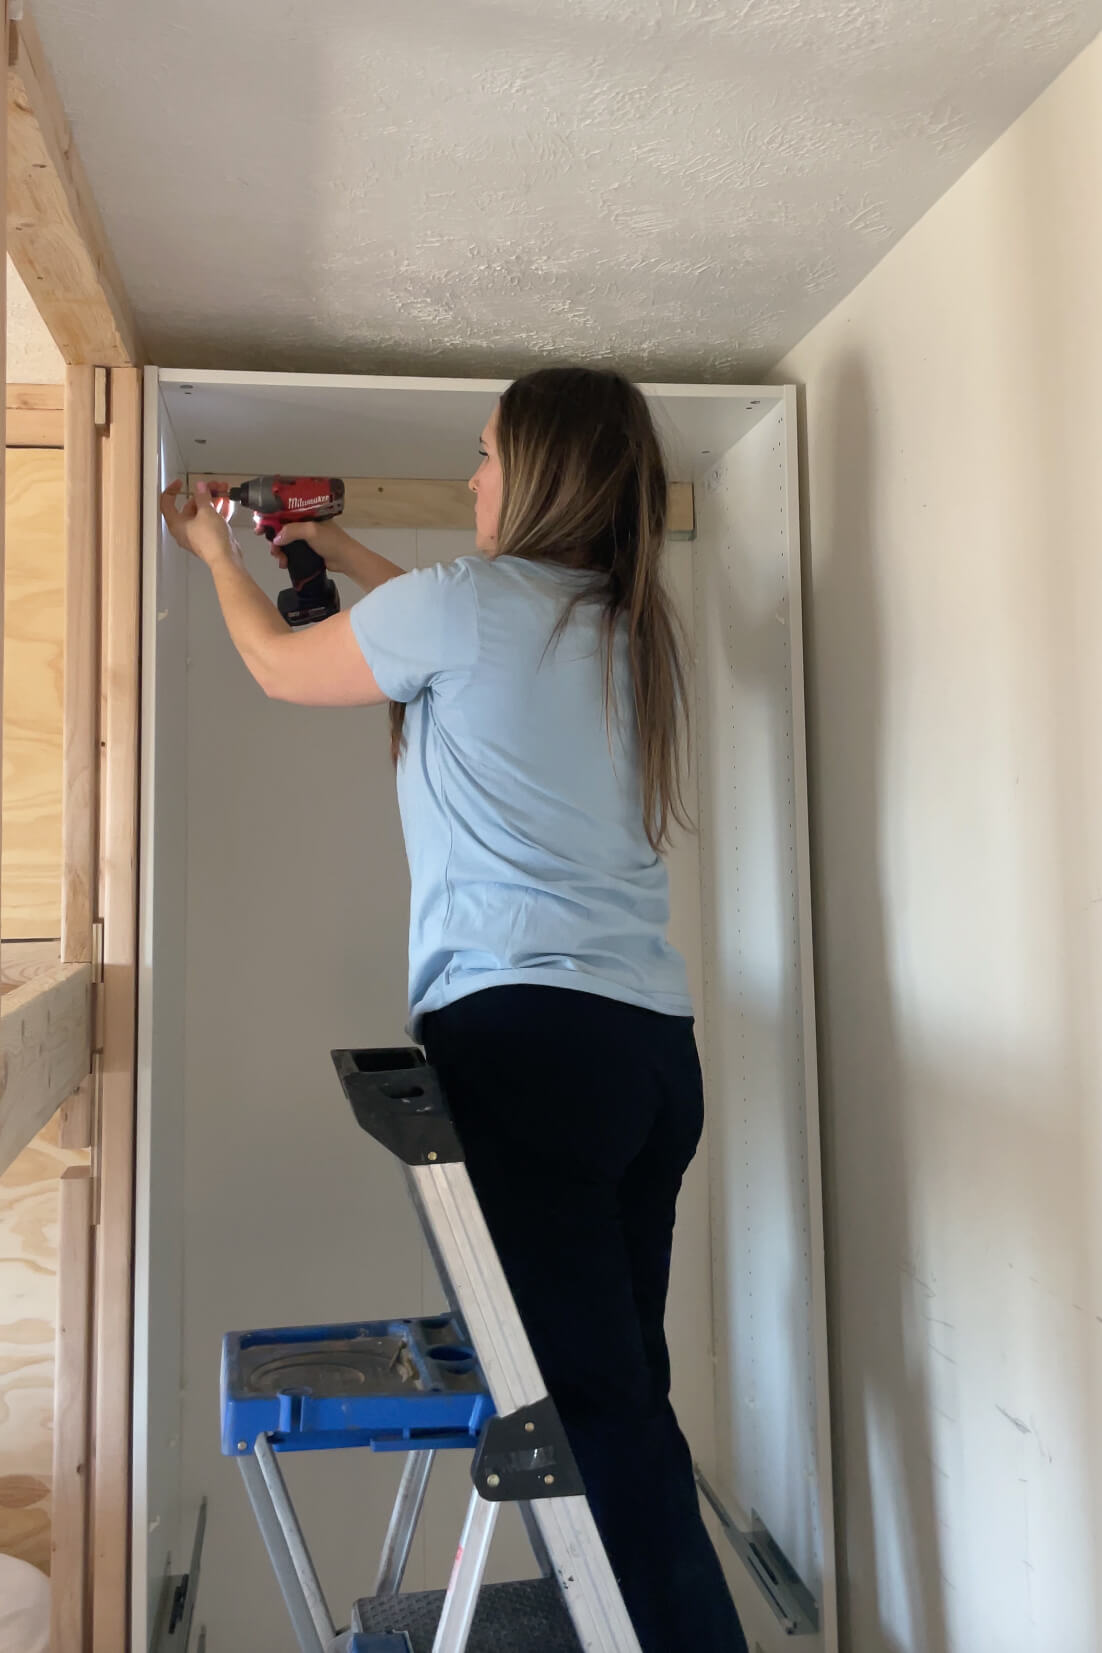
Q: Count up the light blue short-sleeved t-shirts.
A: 1